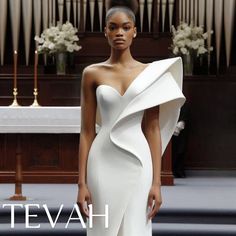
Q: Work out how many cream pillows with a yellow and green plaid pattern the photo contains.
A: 0